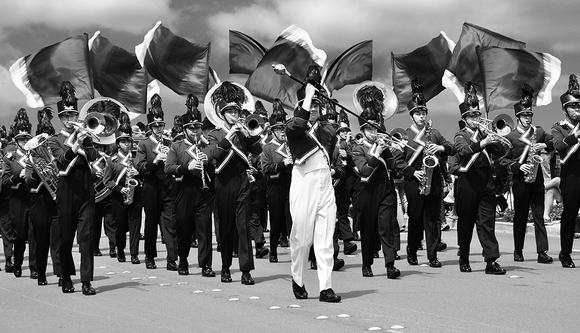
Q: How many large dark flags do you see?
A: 9